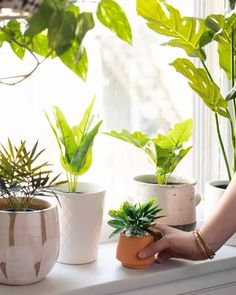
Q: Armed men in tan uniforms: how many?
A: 0